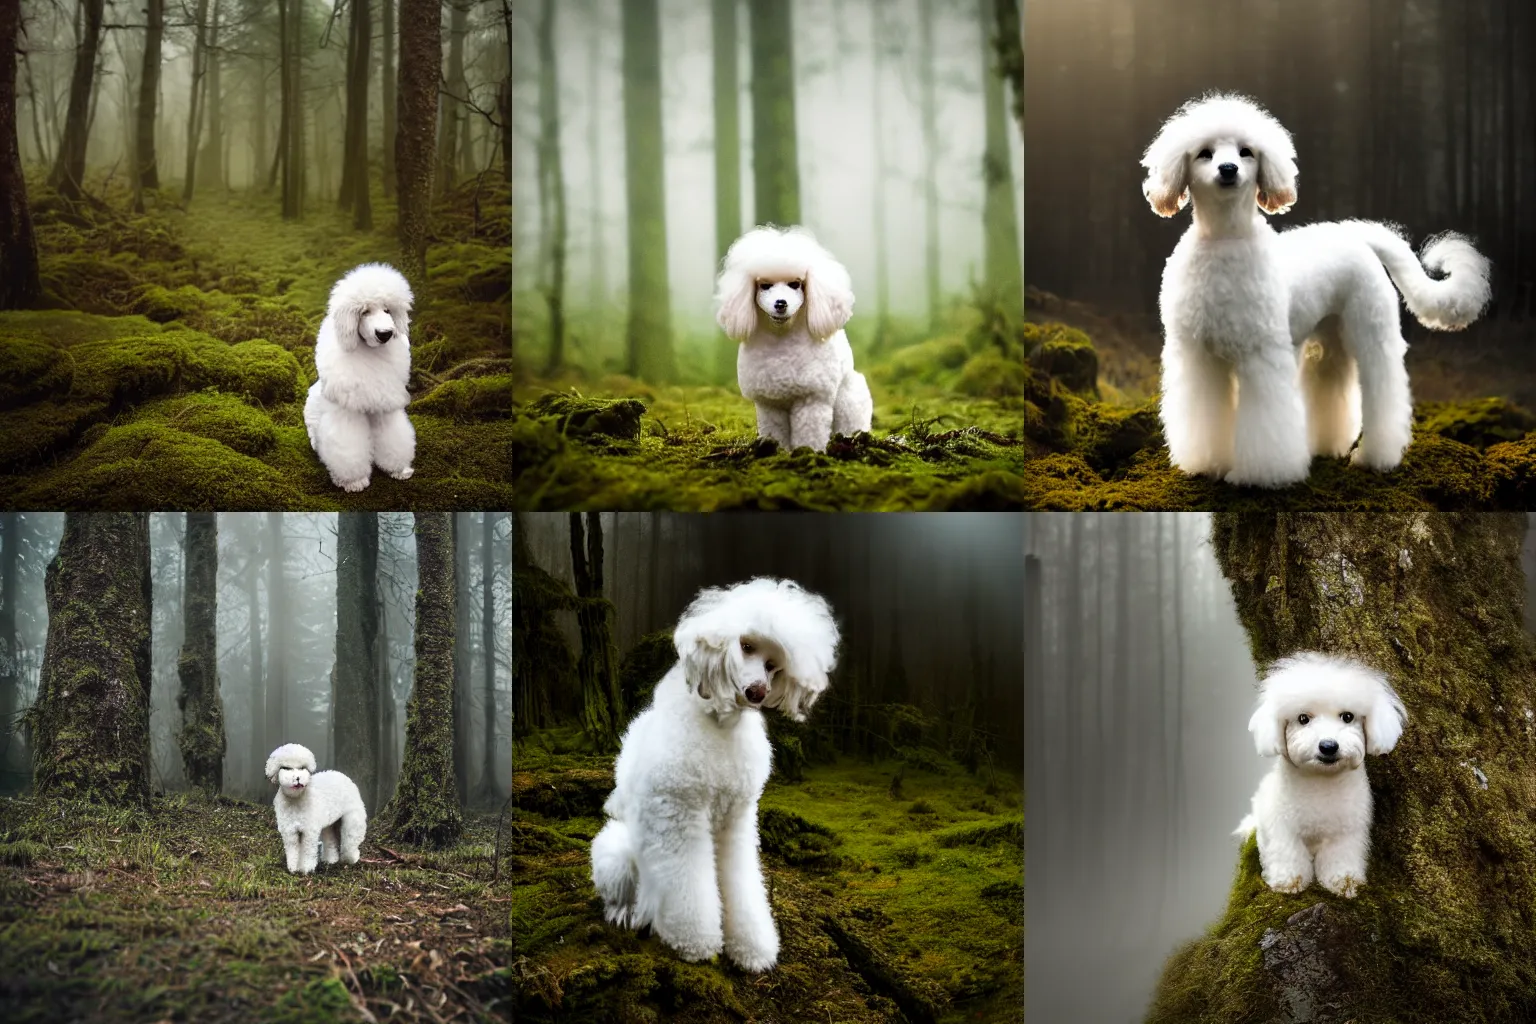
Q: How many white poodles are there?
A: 6